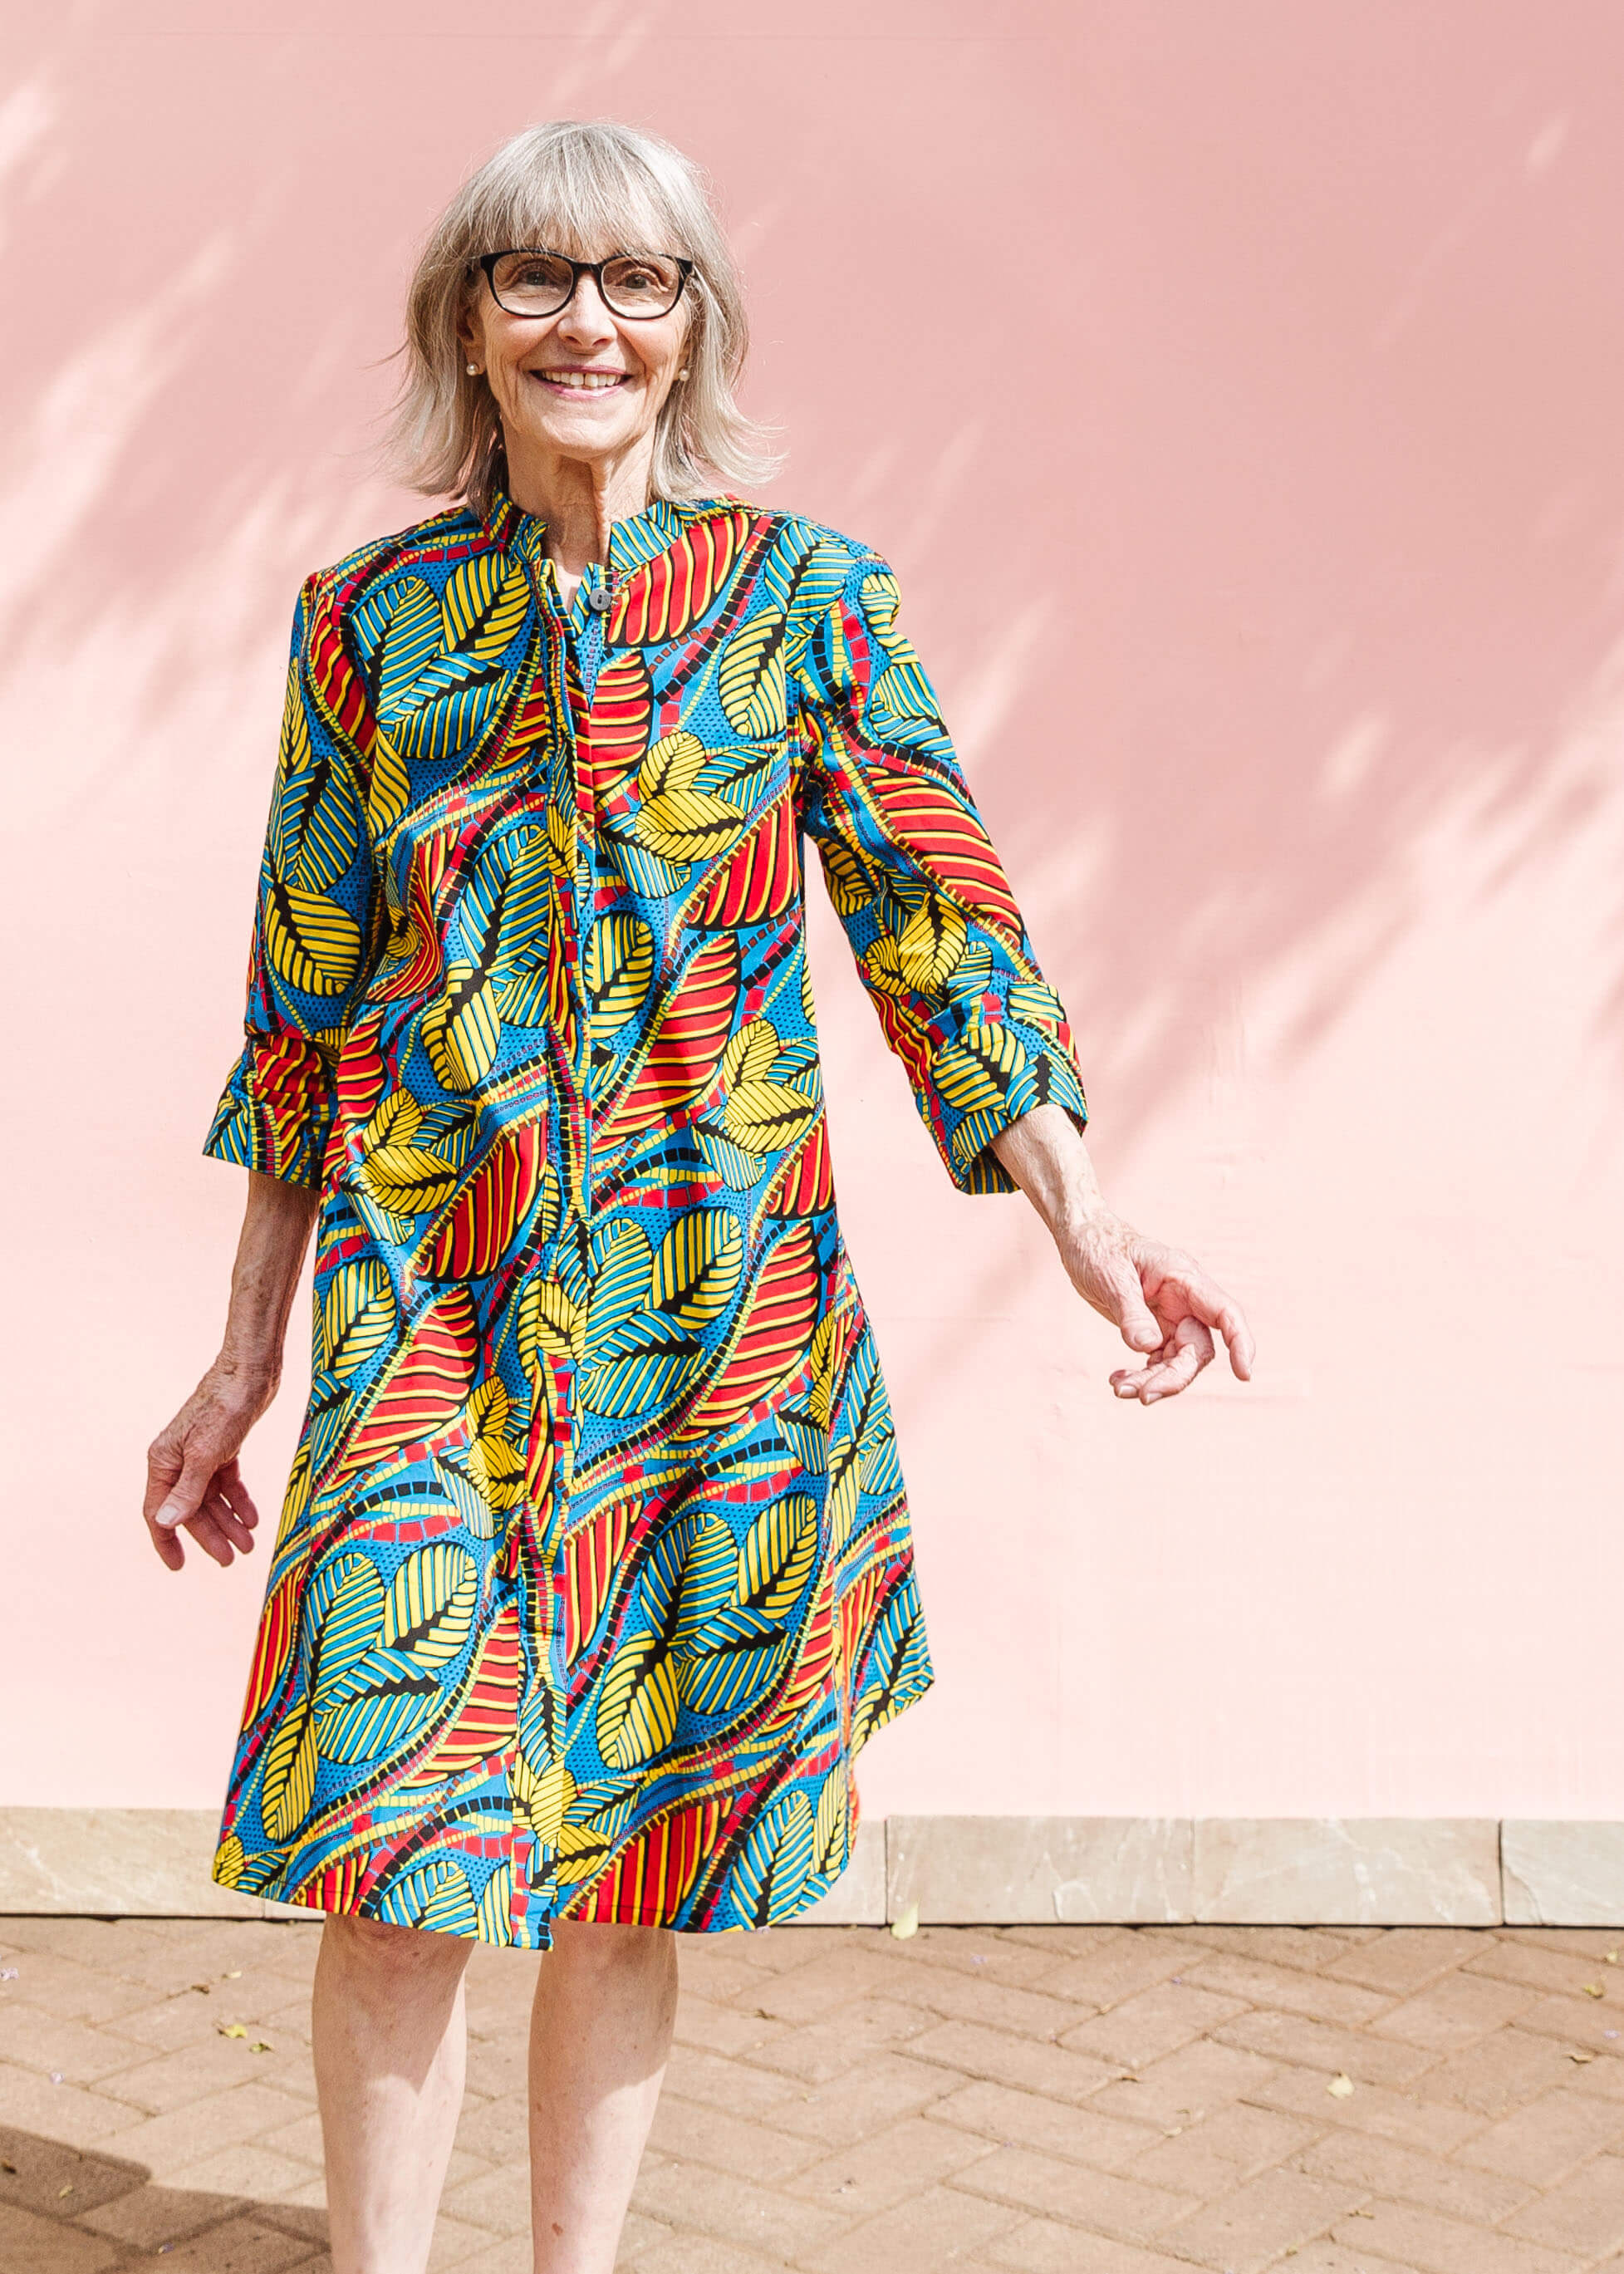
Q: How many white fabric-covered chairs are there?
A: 0